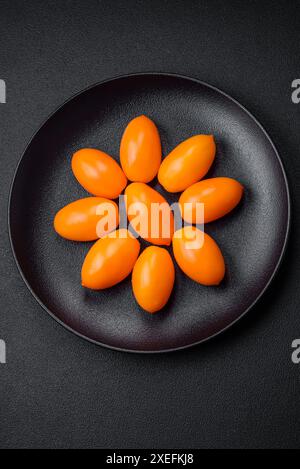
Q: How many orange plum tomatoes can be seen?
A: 9